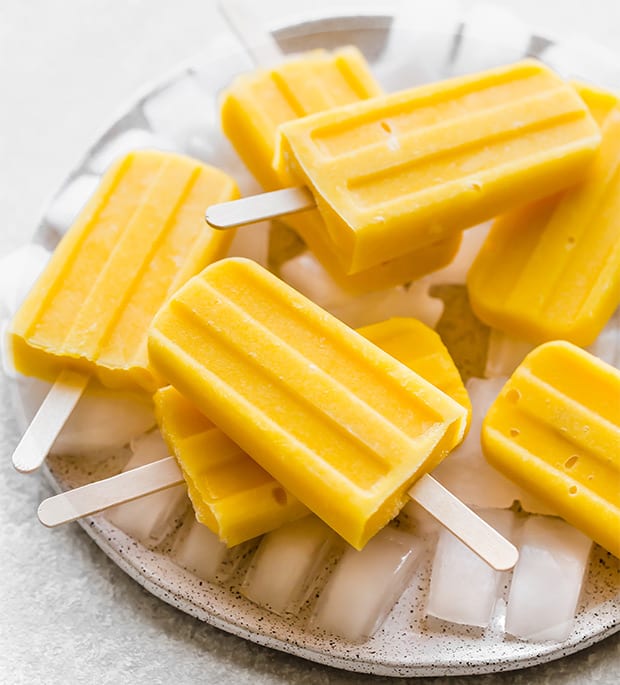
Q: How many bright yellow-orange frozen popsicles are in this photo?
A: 7